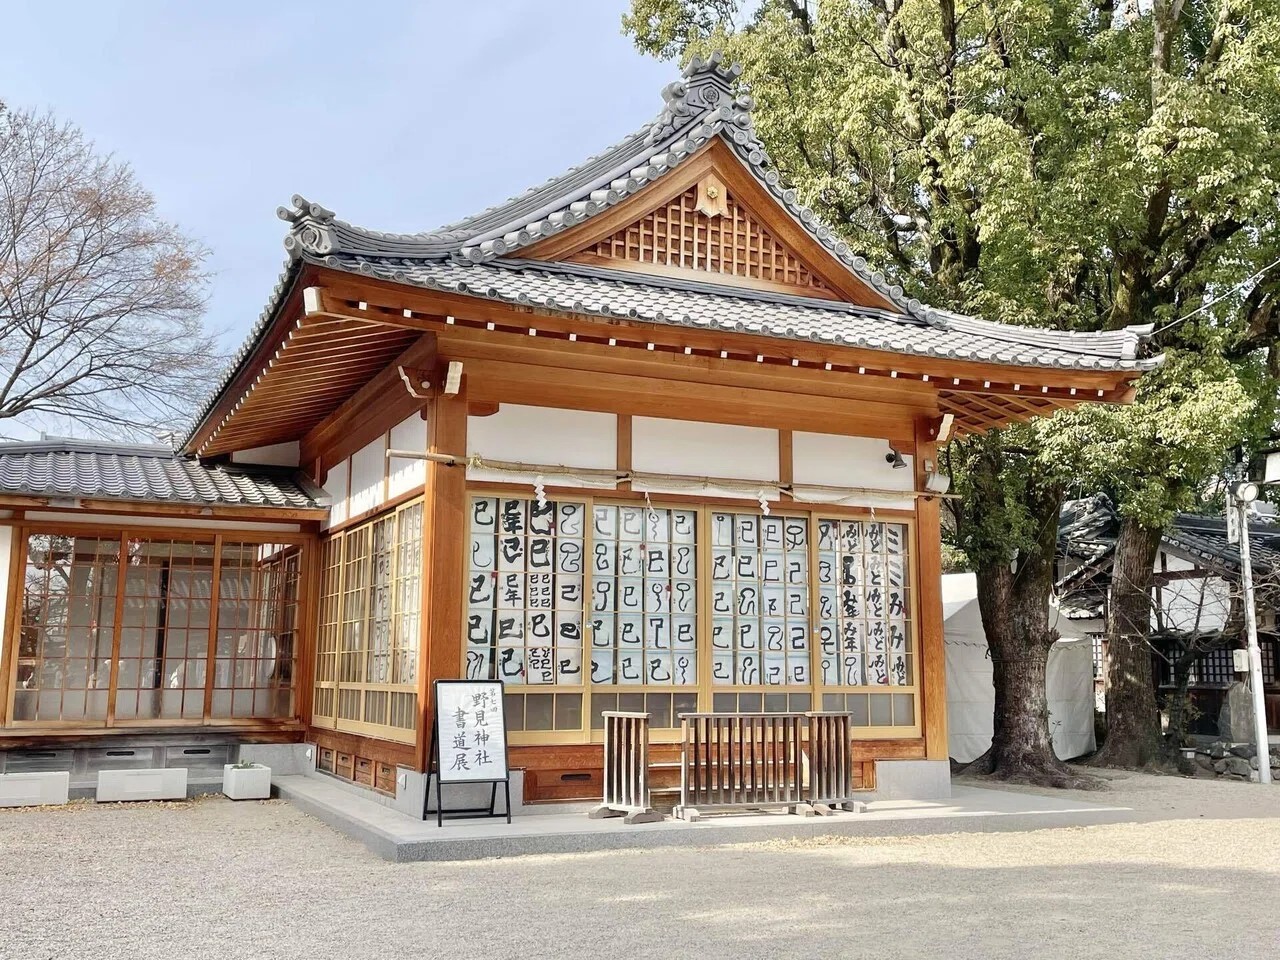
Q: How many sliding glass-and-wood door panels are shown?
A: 11